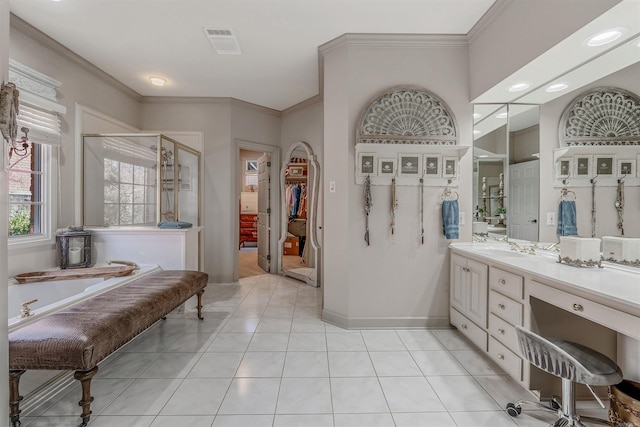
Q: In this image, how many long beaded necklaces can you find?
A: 3